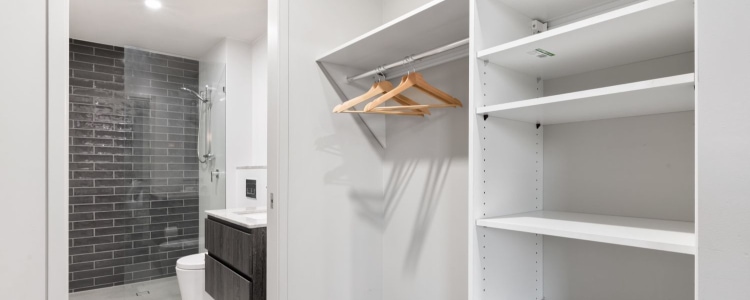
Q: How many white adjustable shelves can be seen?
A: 3